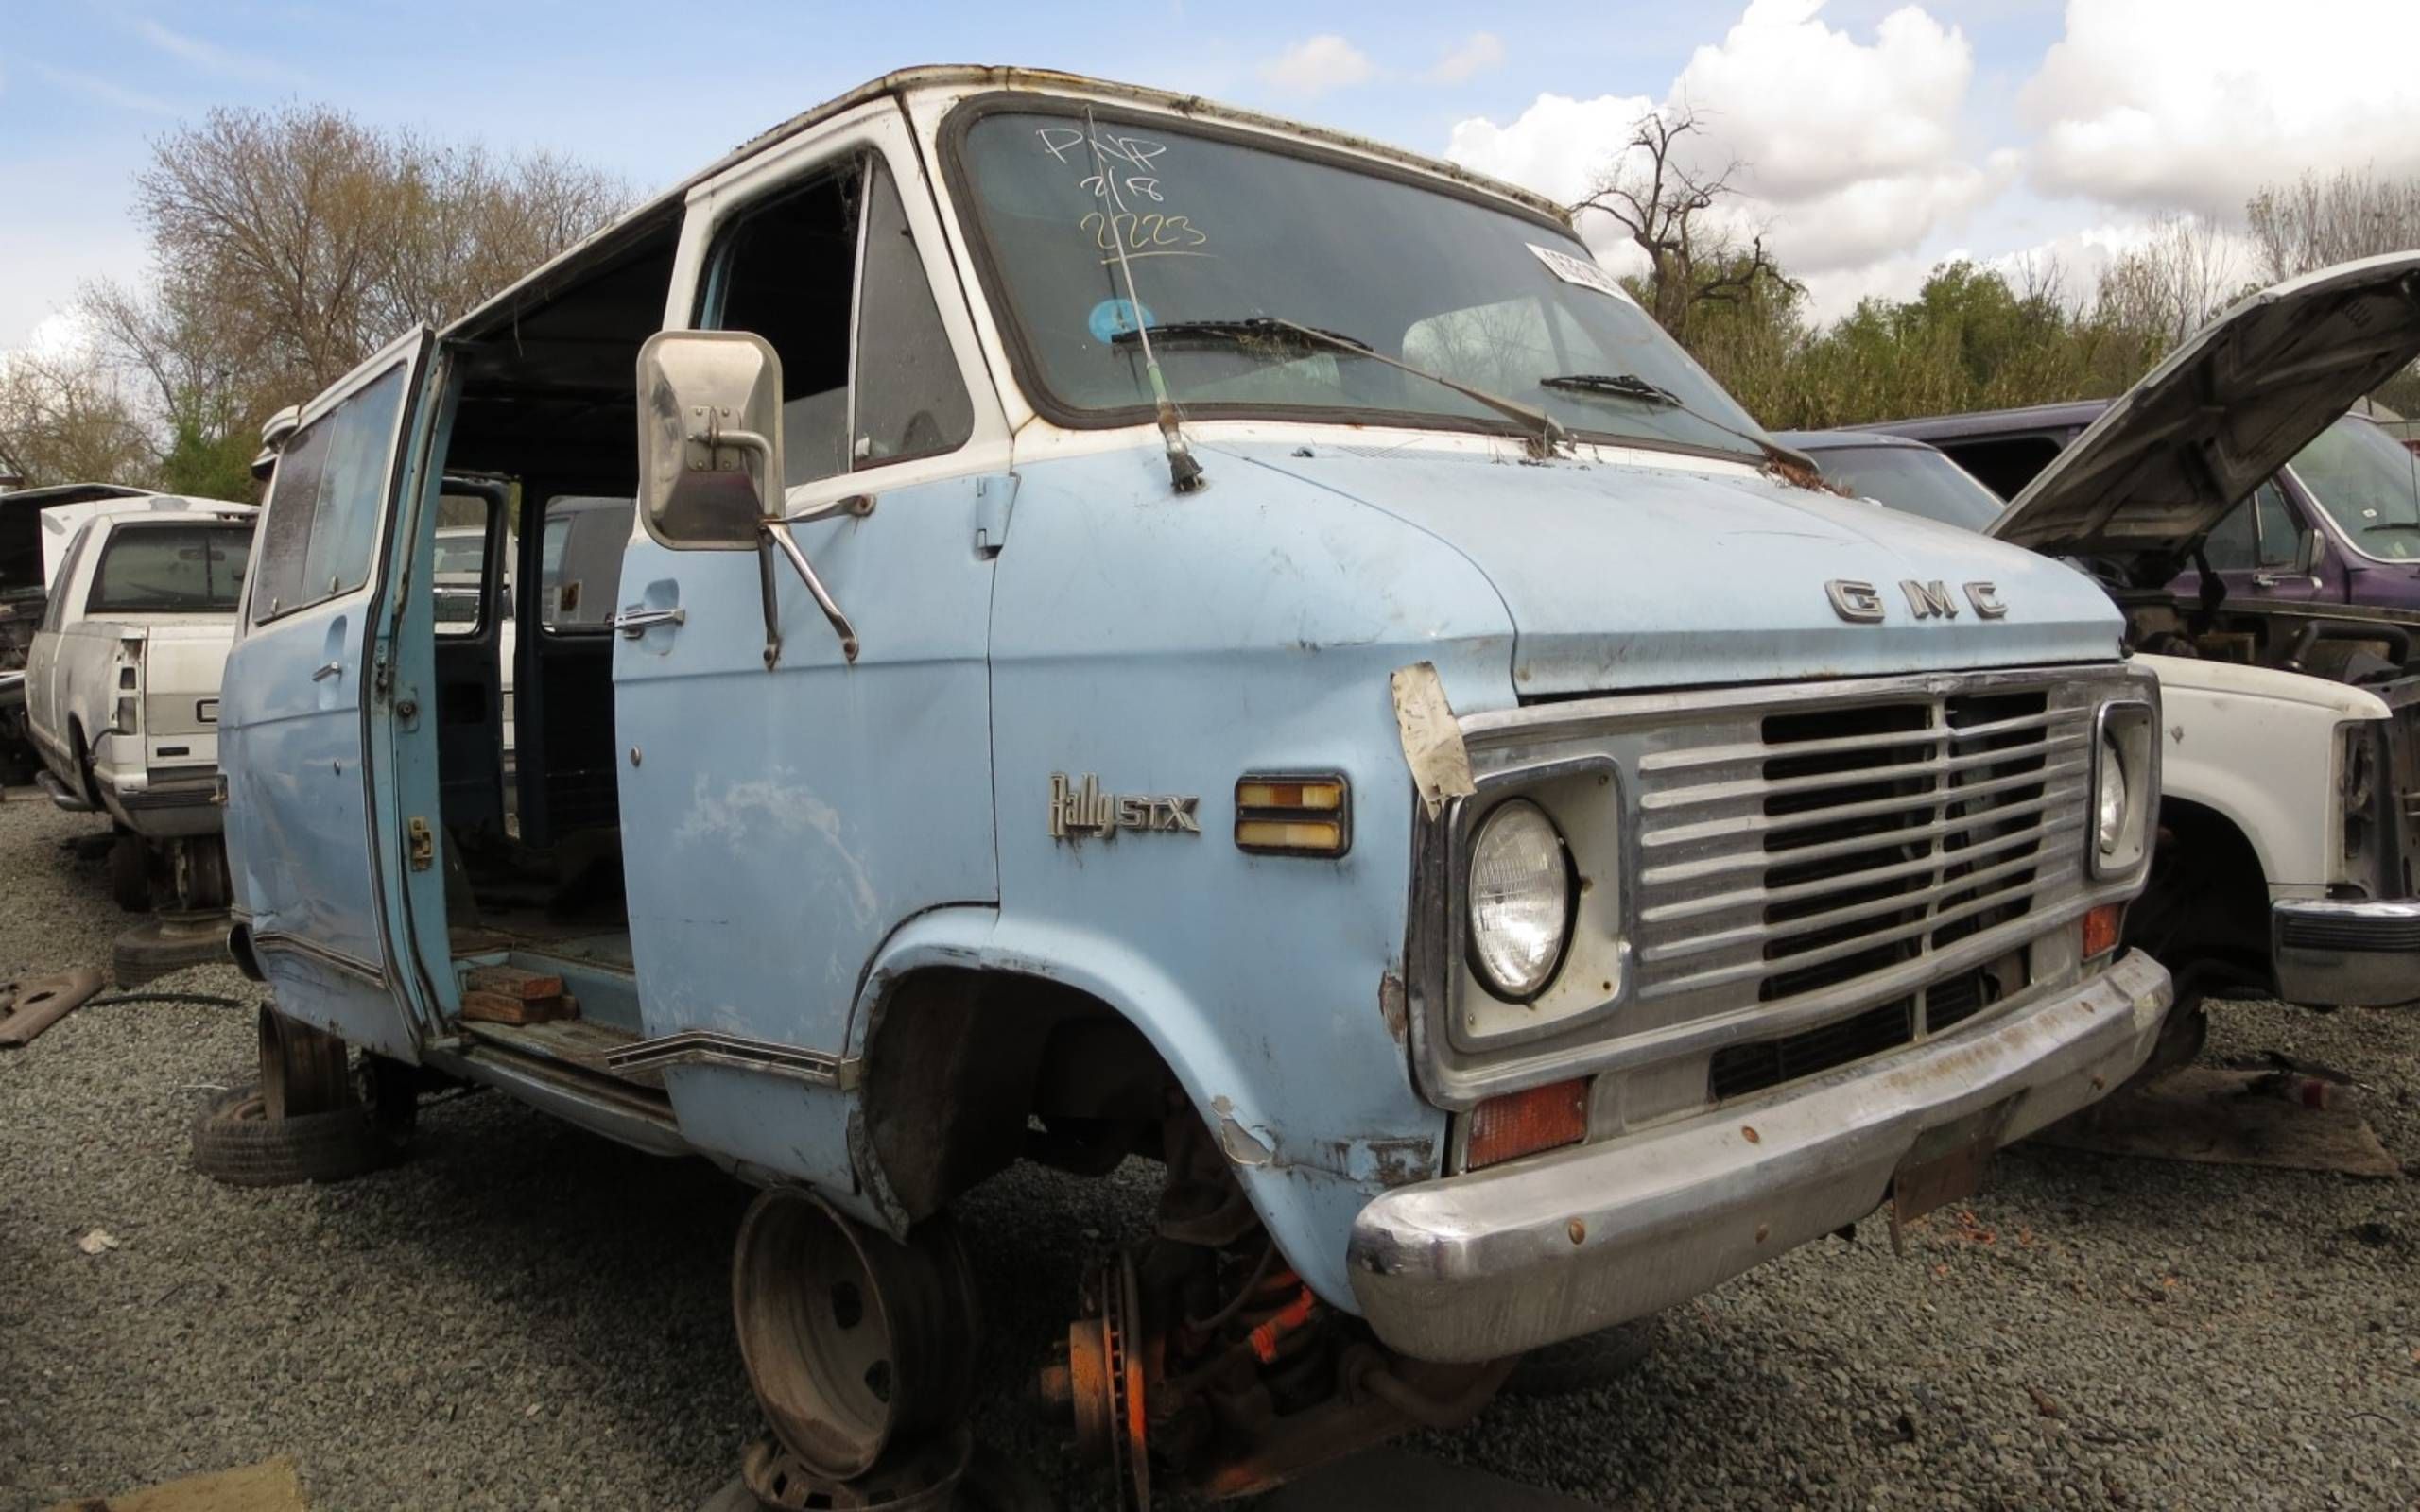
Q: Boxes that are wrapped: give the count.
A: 0